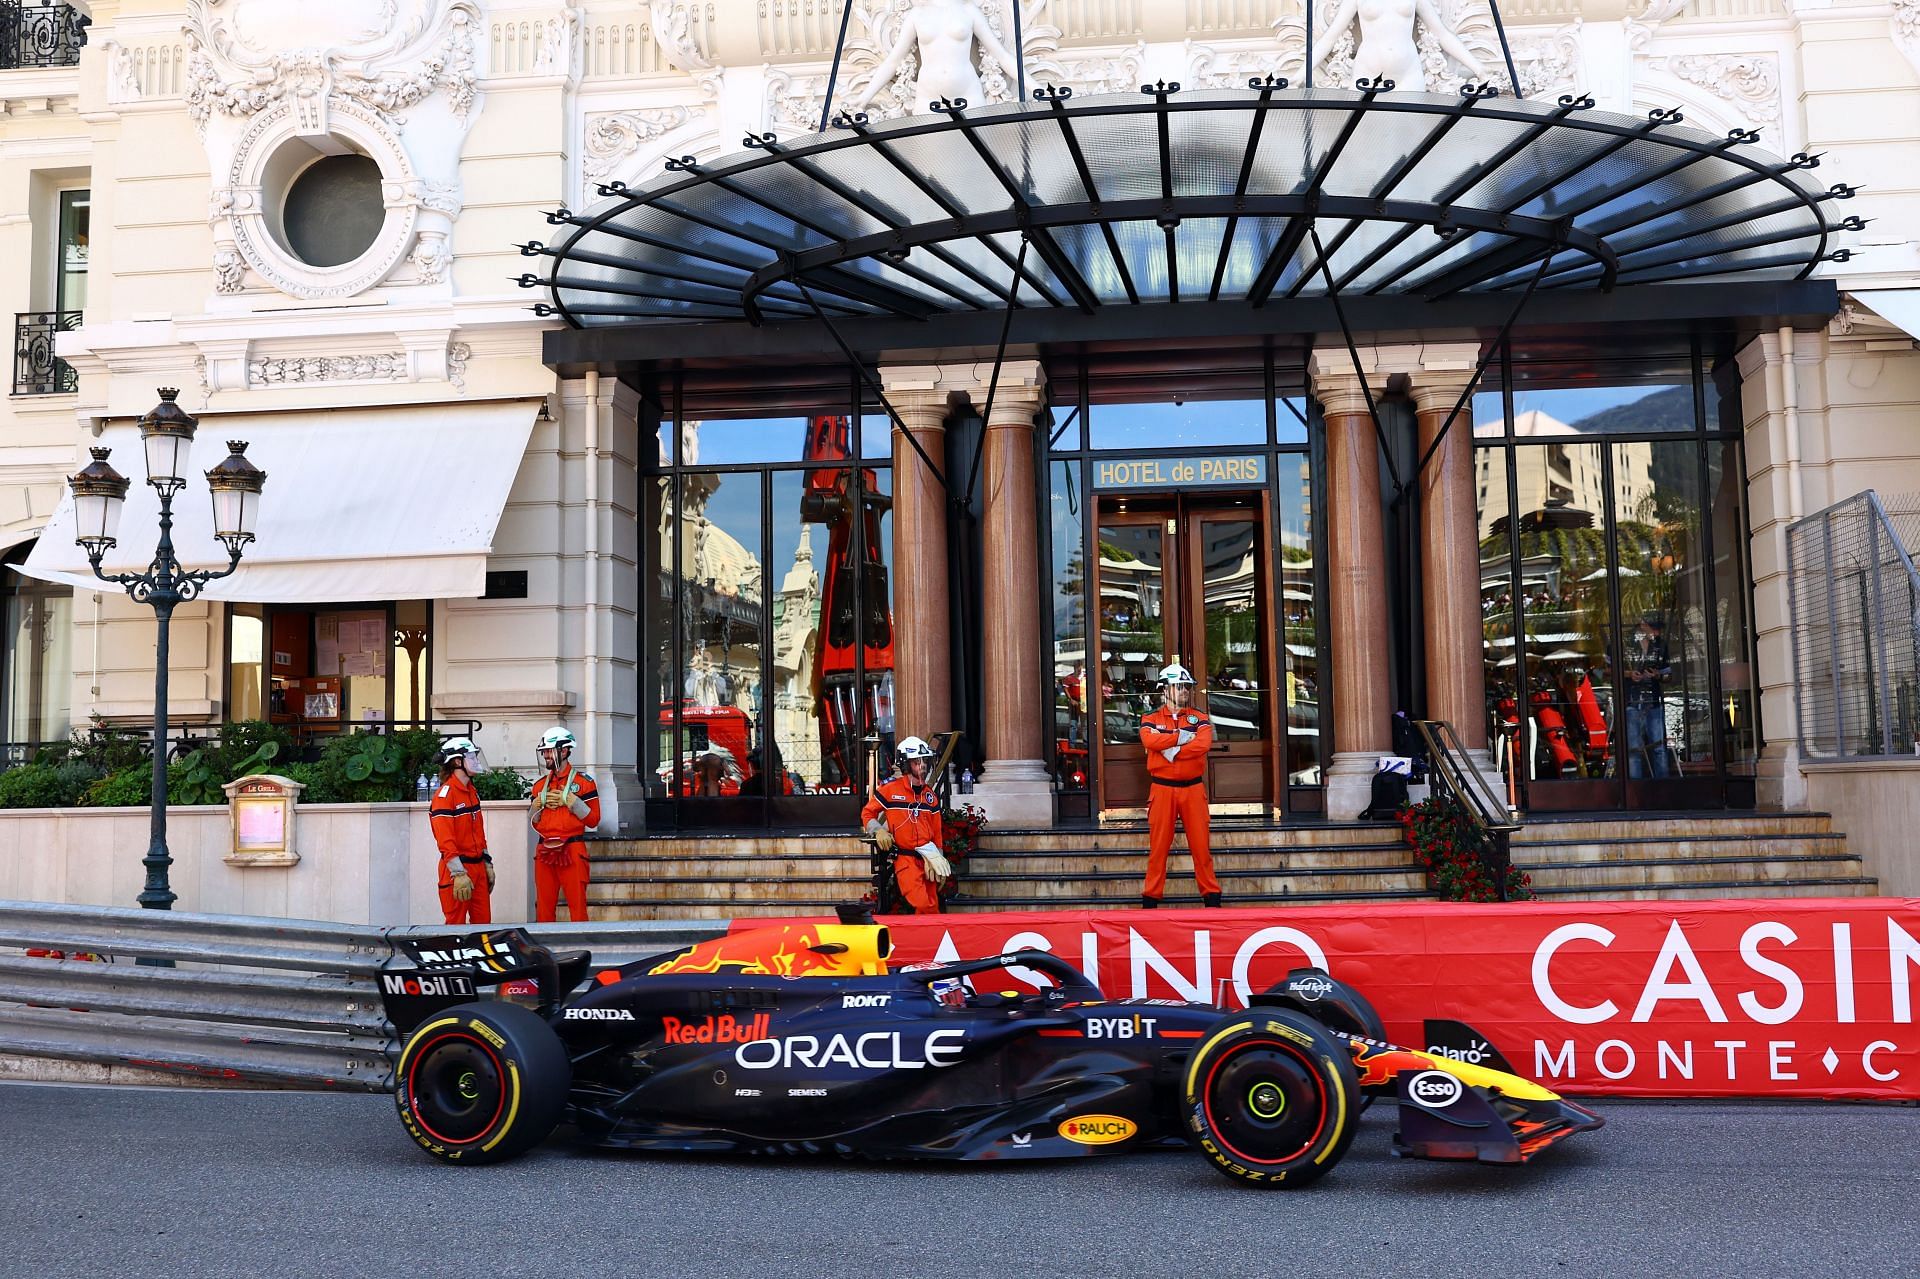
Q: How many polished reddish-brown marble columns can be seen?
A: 4